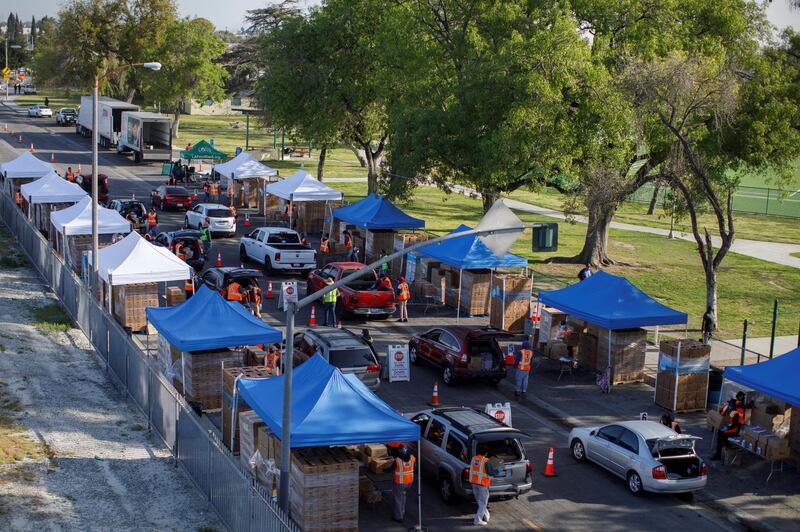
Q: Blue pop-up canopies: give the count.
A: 6